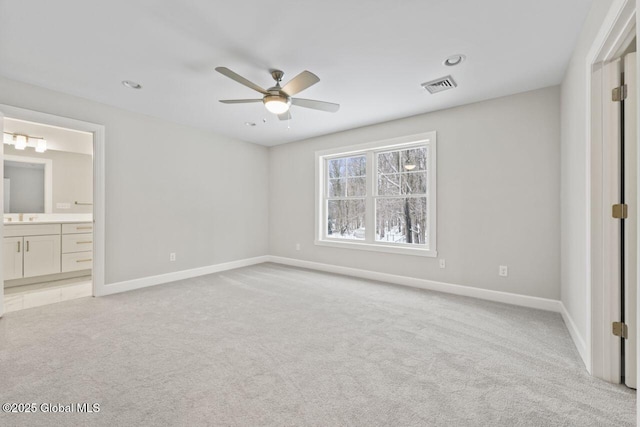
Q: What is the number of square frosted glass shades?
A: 3